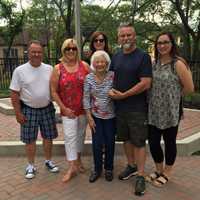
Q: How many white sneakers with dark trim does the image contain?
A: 2